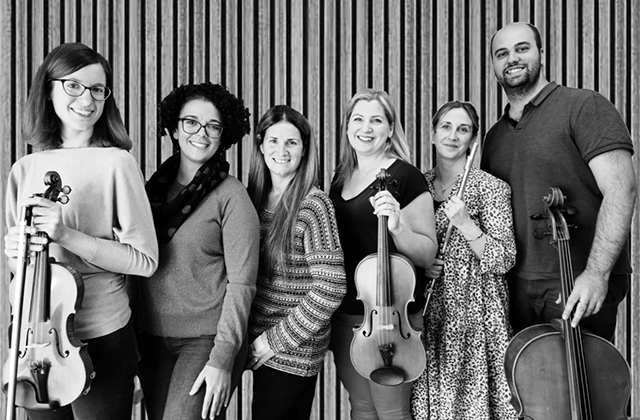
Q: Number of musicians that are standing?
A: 6